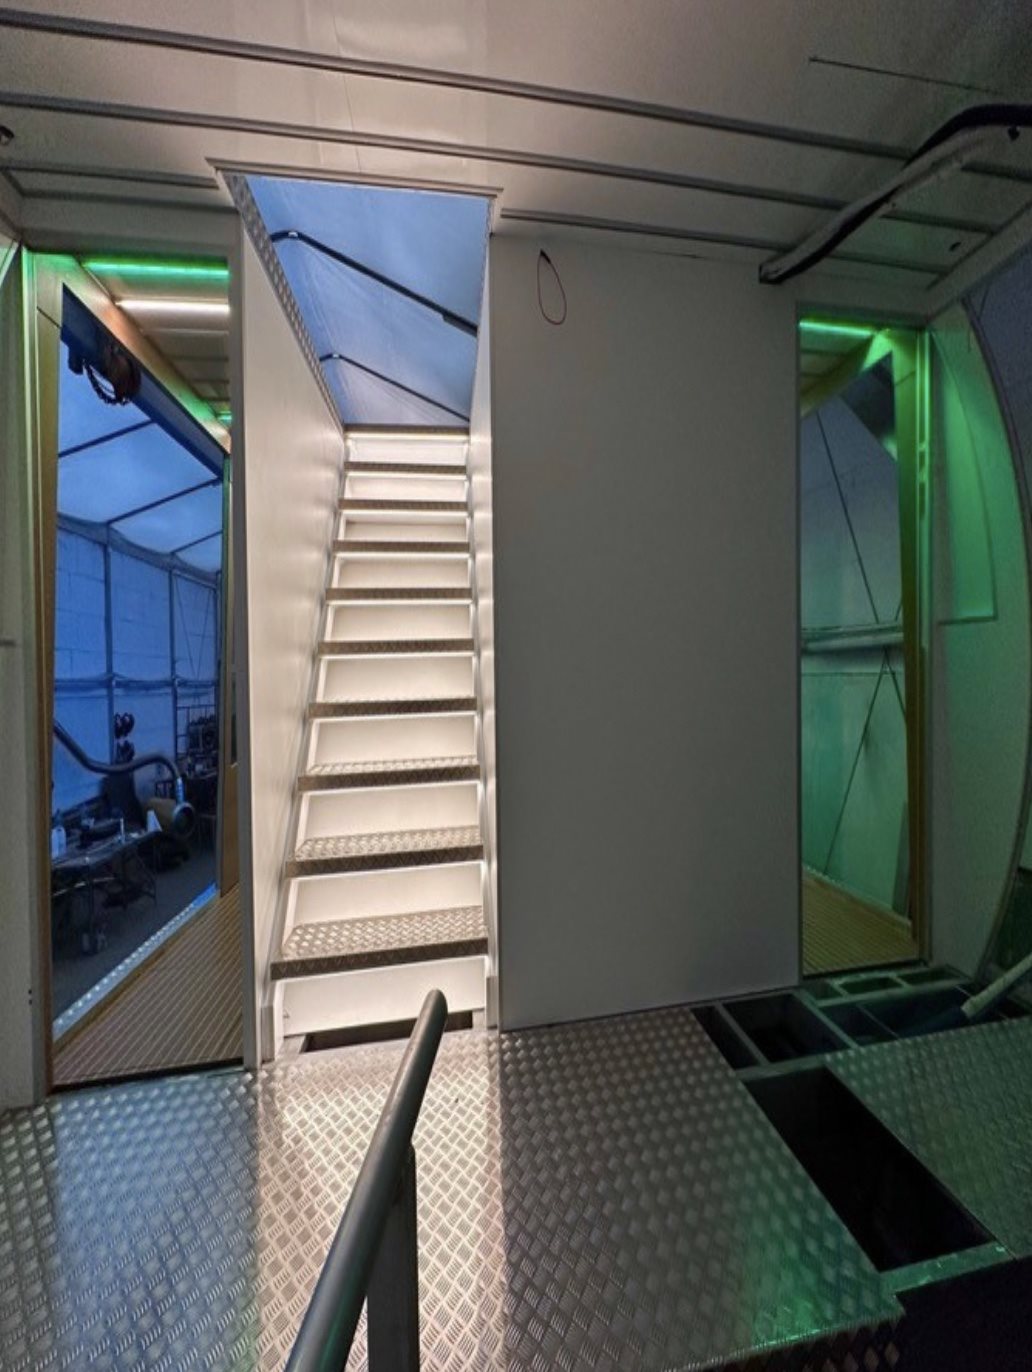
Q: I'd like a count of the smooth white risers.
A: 10